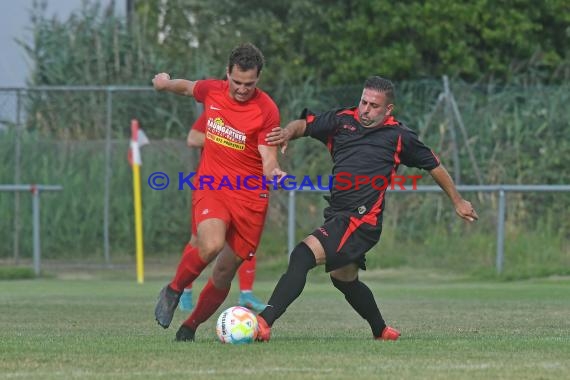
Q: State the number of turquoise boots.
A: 2